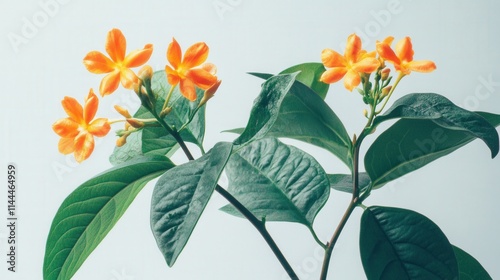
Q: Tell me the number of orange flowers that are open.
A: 5